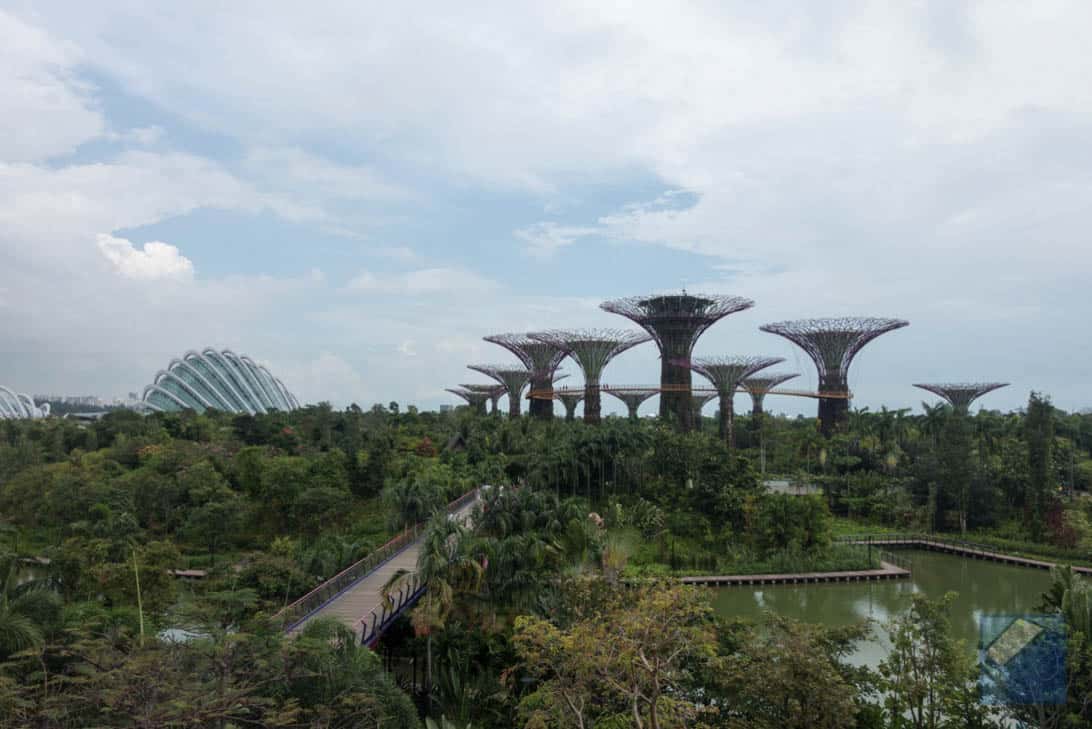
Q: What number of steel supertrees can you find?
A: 13